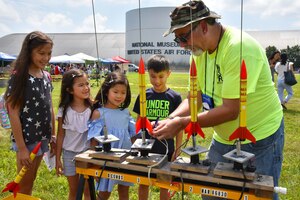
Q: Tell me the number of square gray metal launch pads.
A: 4